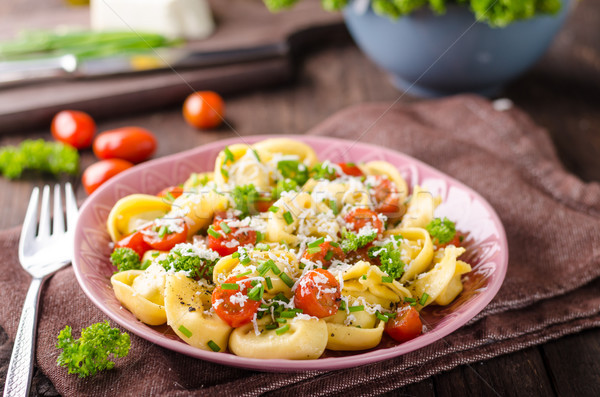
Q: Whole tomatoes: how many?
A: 4